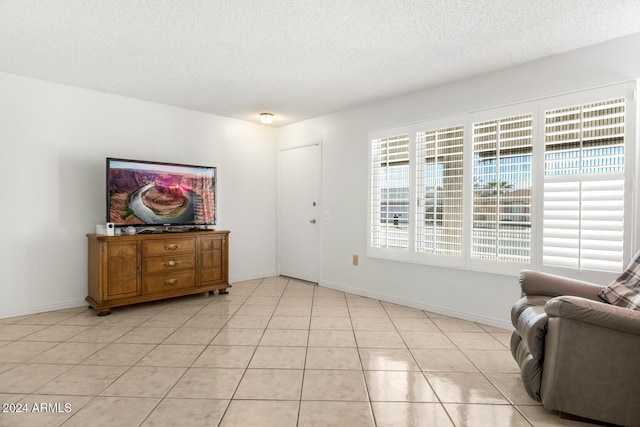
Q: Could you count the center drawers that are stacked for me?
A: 3